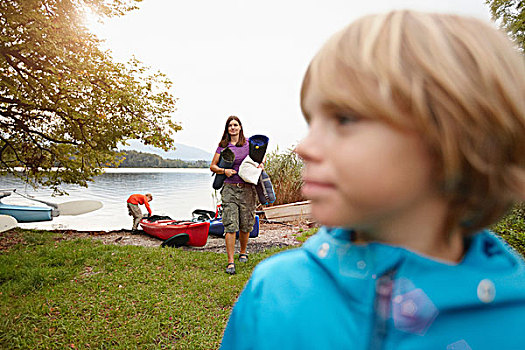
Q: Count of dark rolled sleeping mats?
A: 2